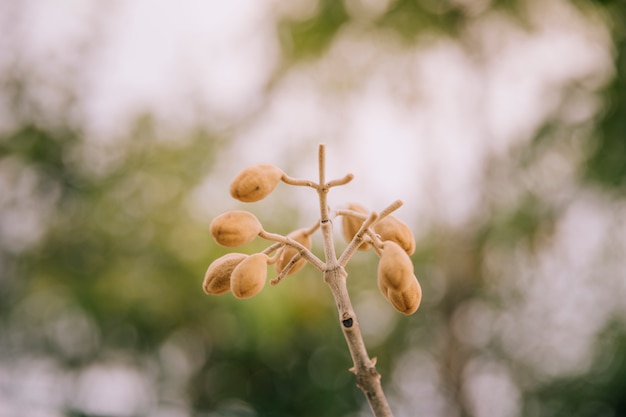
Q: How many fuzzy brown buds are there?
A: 9